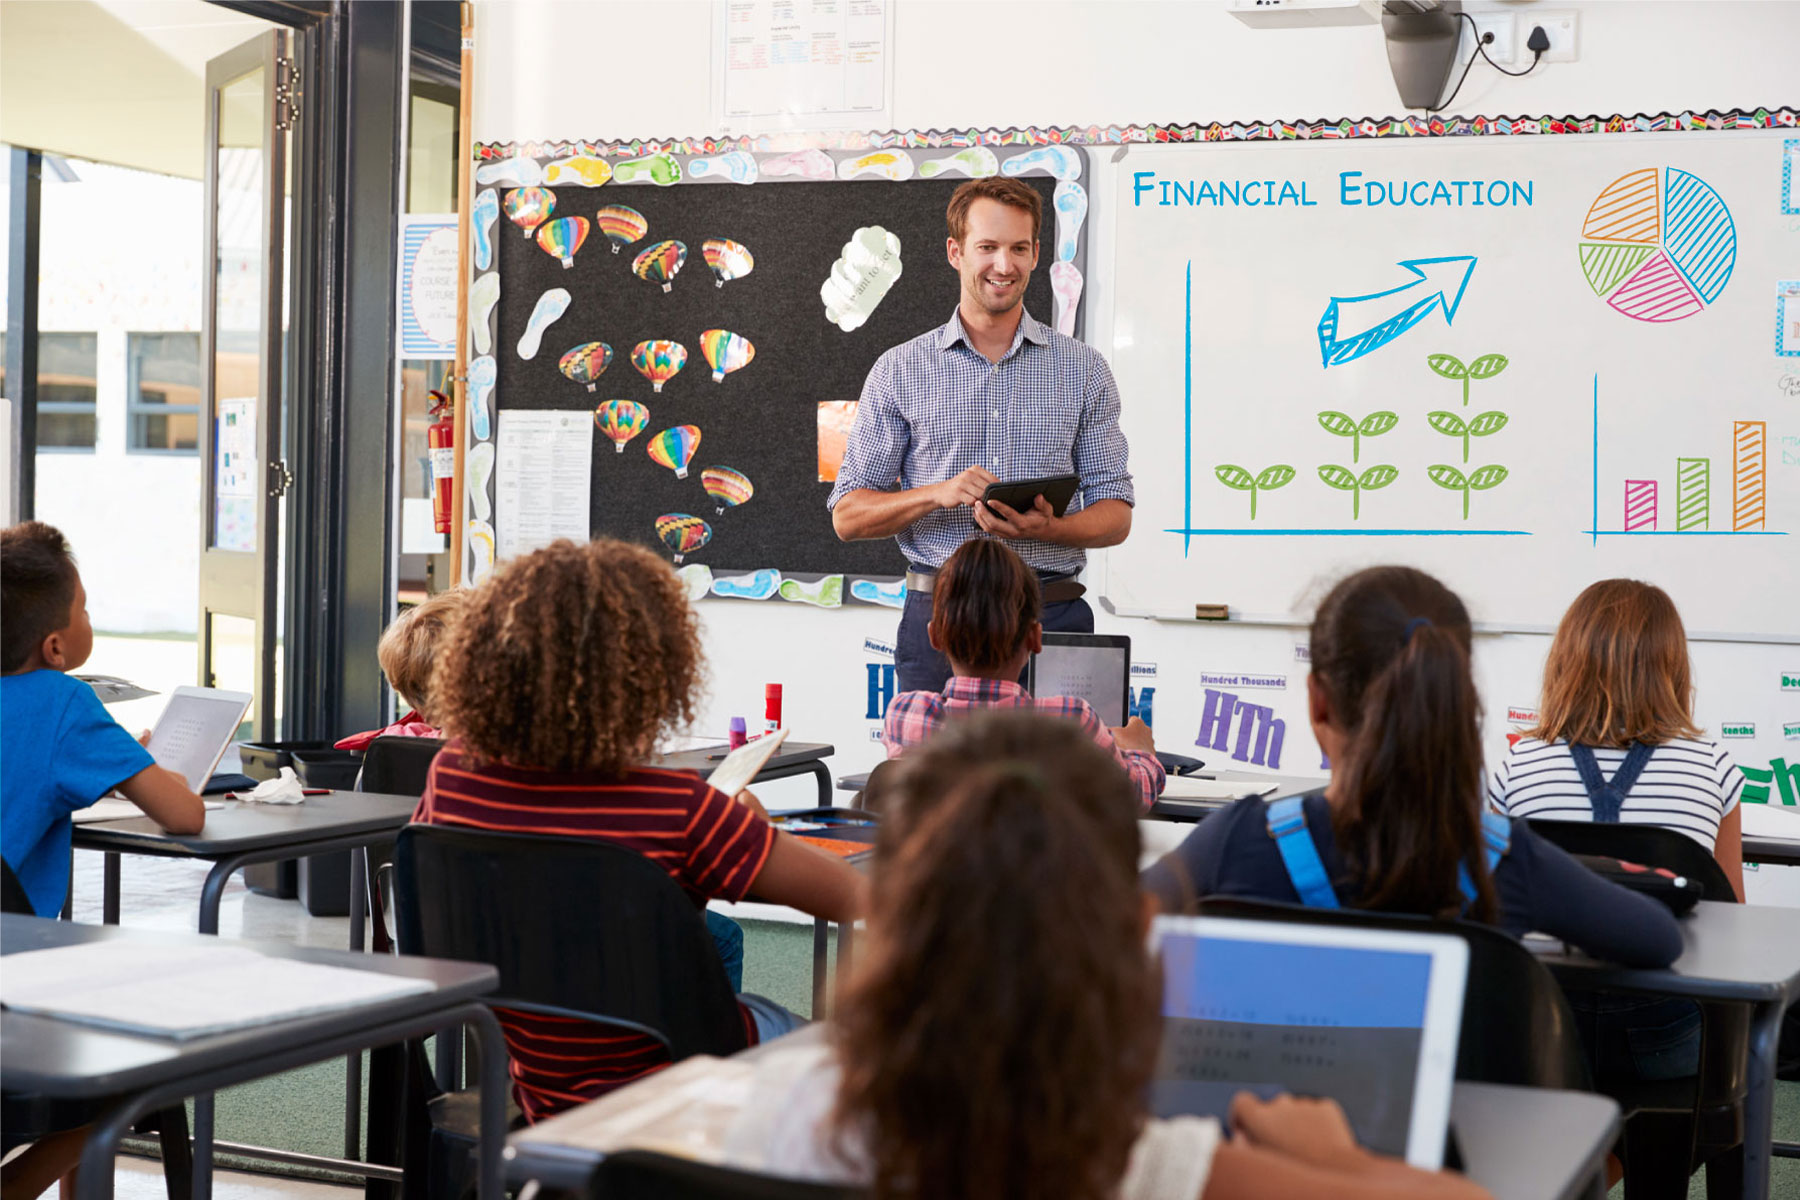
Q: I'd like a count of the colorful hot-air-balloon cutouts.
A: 12